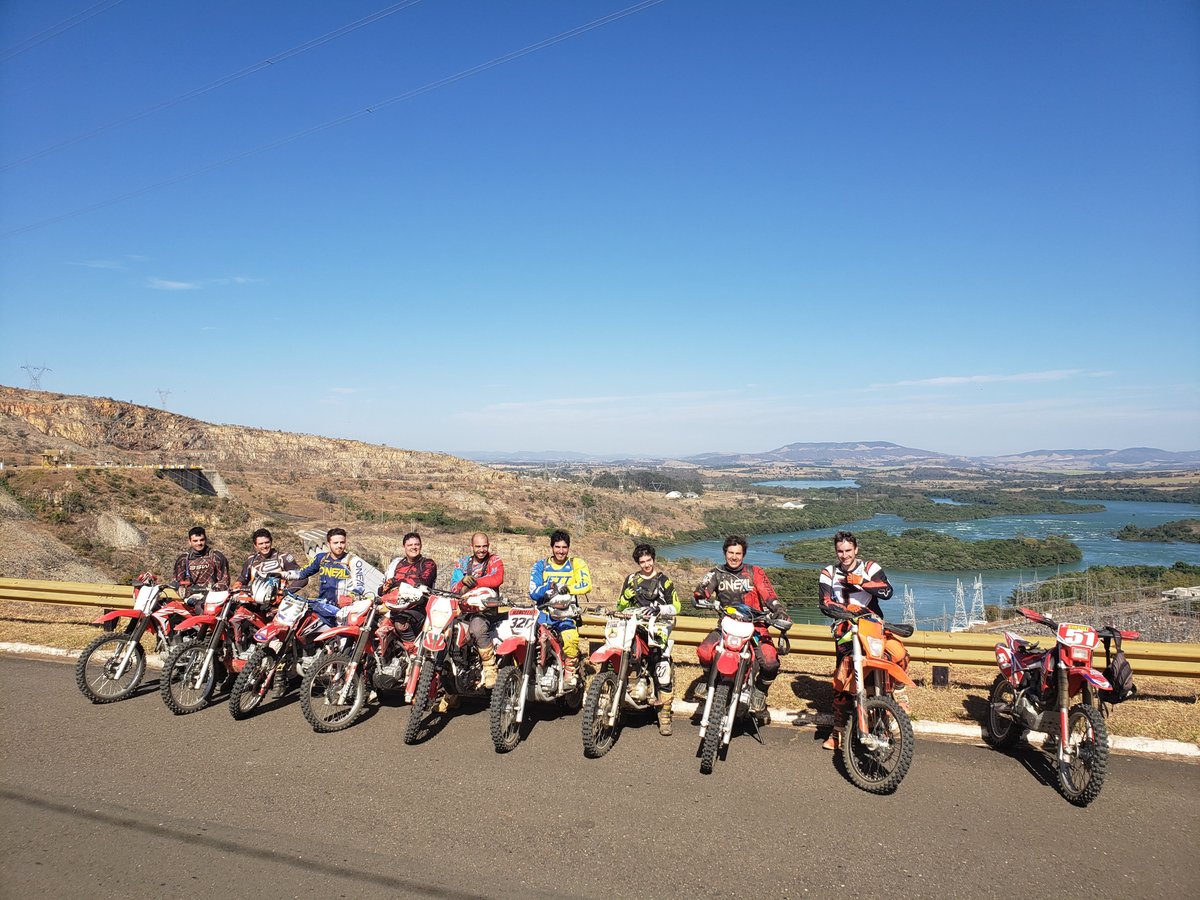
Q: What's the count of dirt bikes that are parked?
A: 10